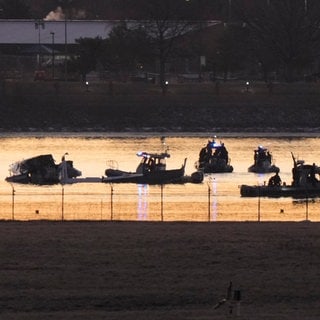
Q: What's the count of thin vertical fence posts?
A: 7